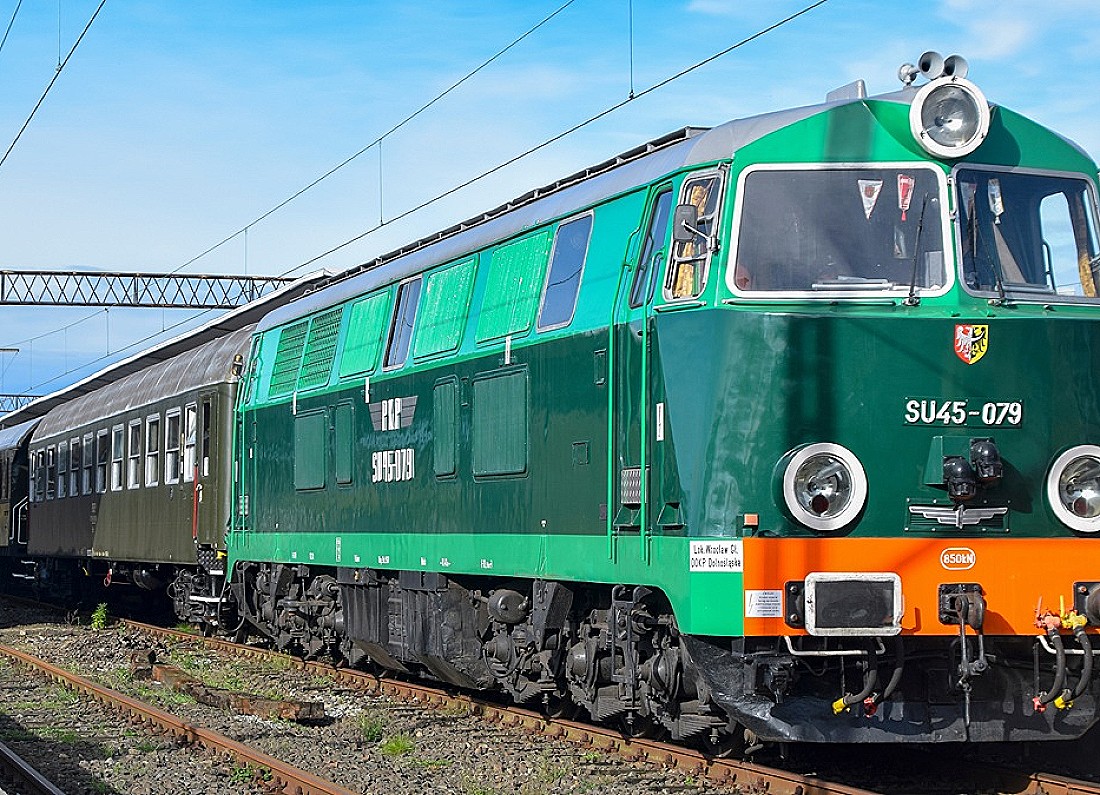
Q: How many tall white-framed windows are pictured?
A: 12